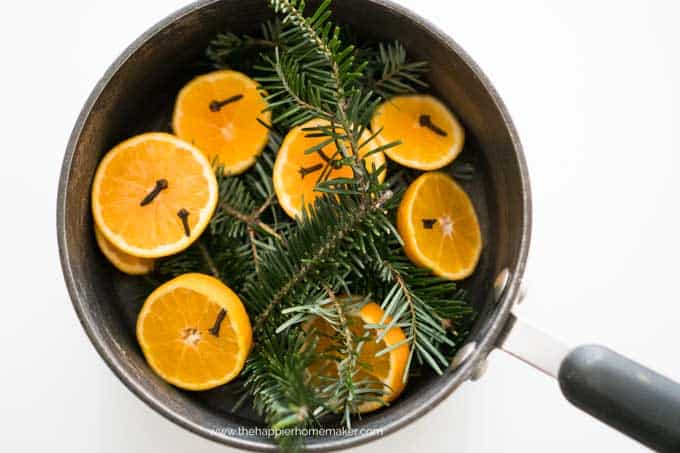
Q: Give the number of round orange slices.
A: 8